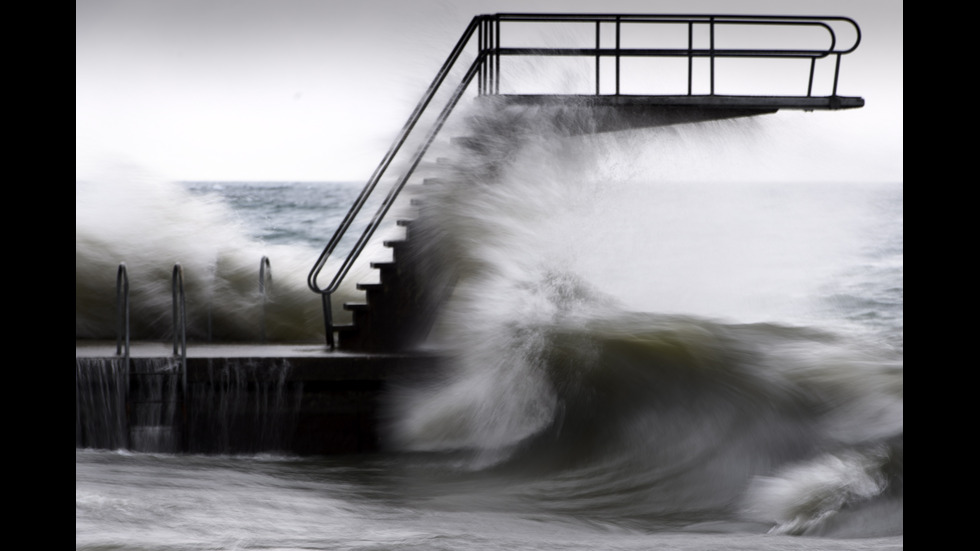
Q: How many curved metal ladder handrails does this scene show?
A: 3